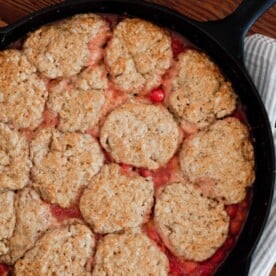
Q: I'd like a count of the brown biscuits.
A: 15